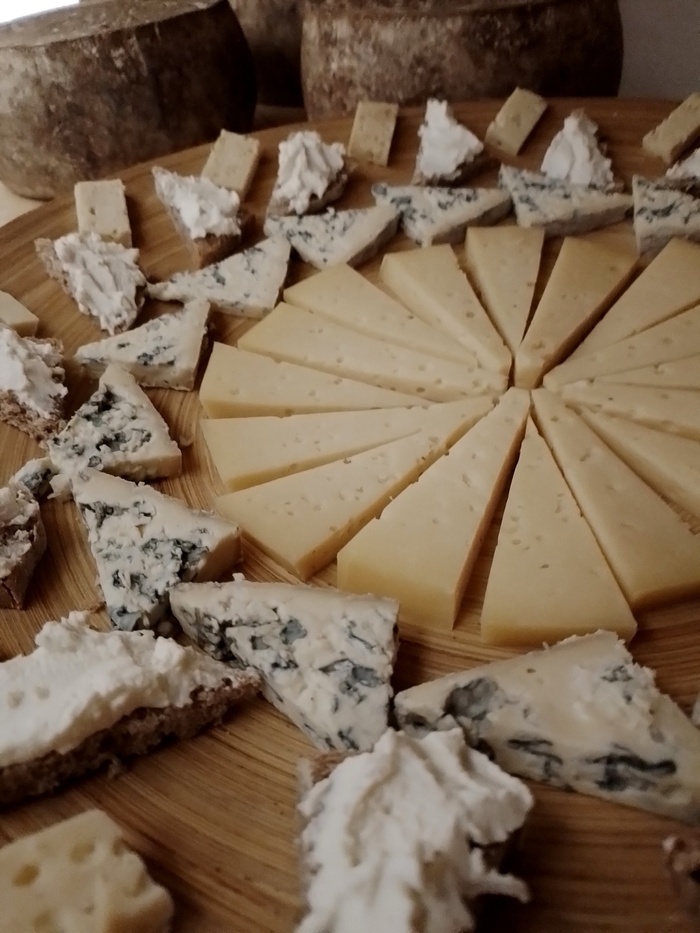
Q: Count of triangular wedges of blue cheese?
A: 10